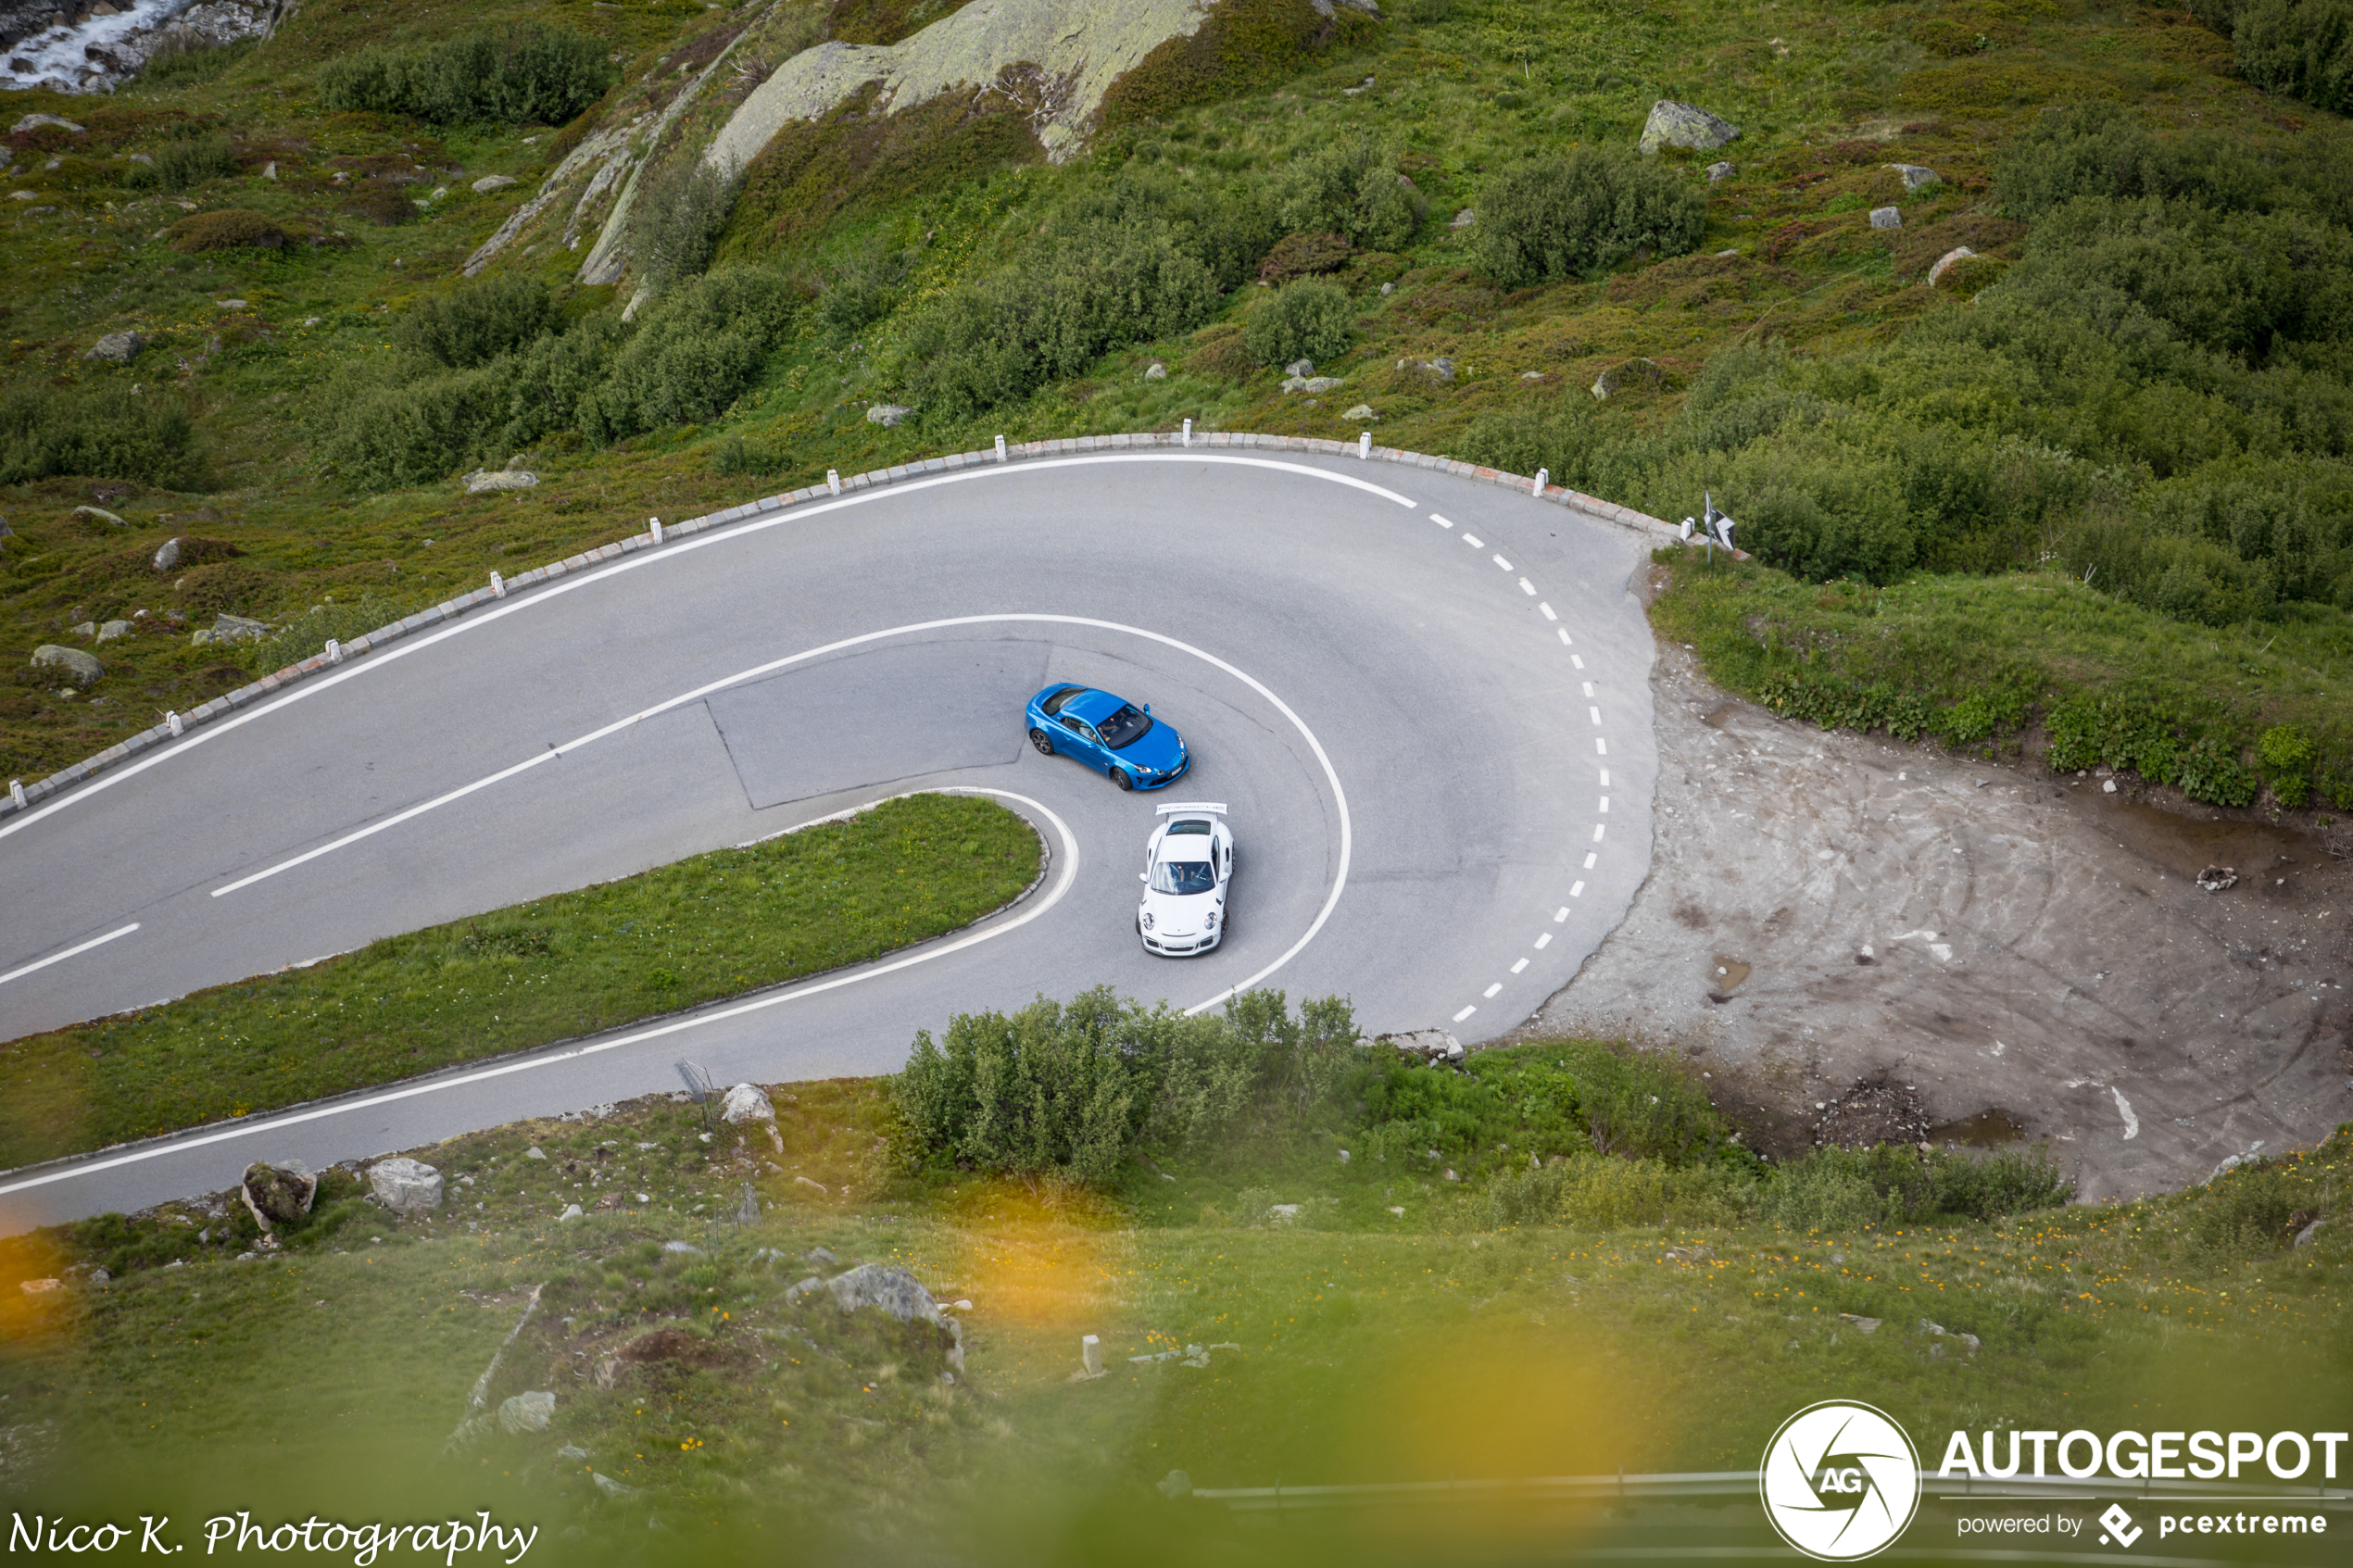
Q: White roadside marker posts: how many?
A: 11